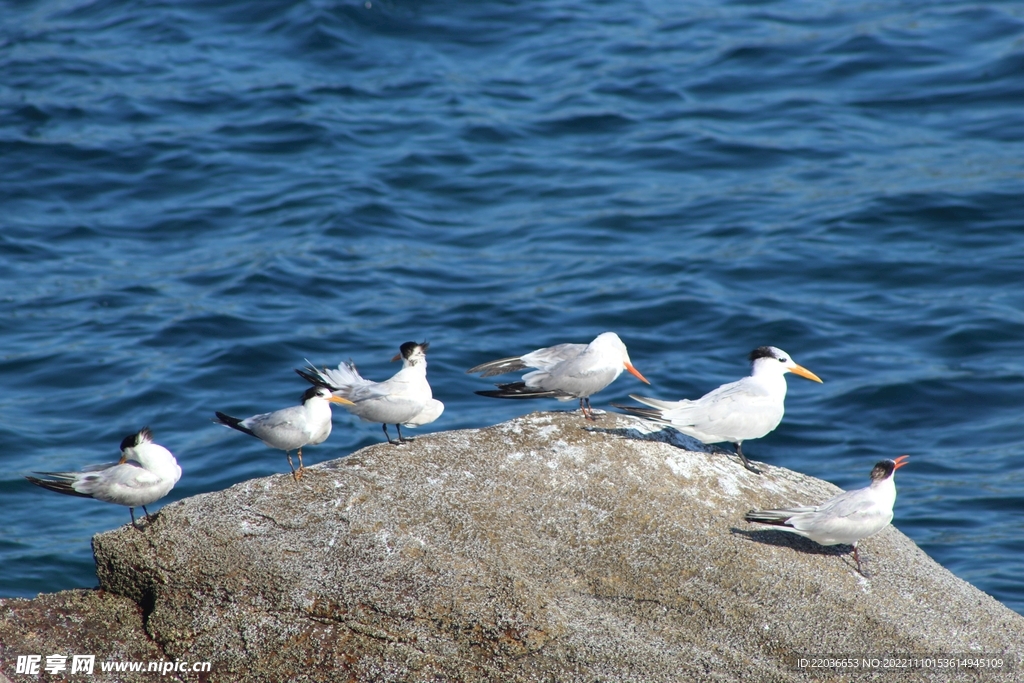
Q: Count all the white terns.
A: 6